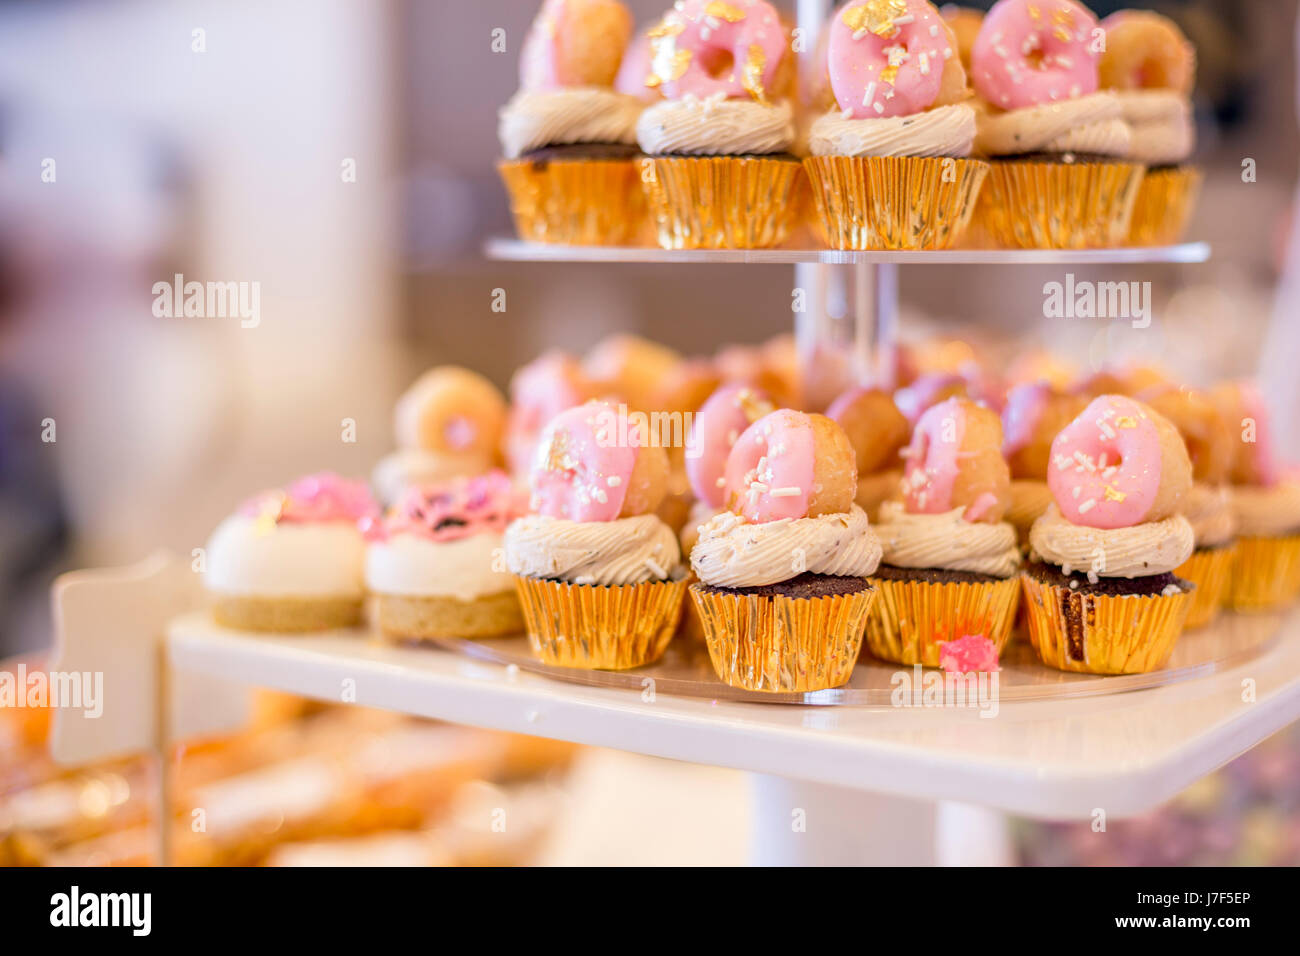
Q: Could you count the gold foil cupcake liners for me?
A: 11